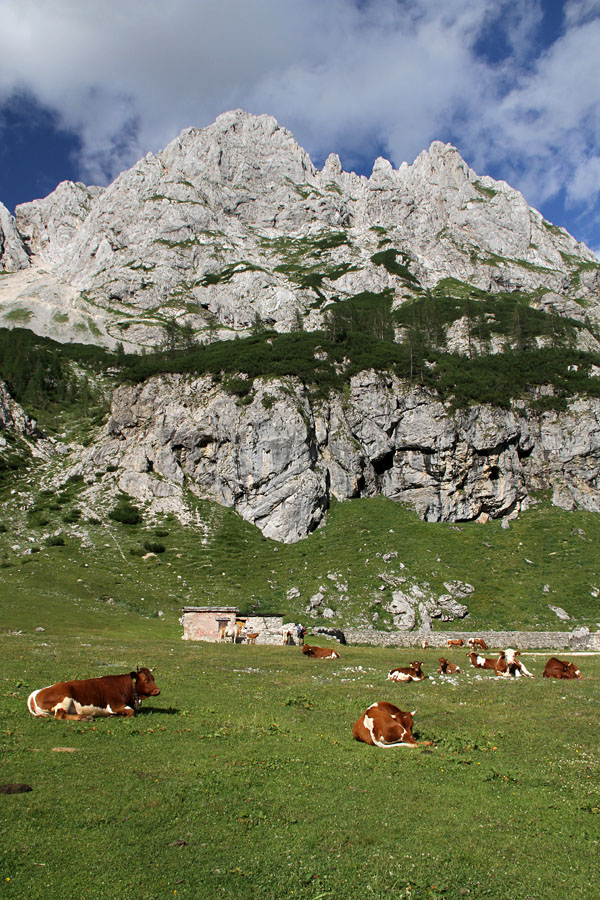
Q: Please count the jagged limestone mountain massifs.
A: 1